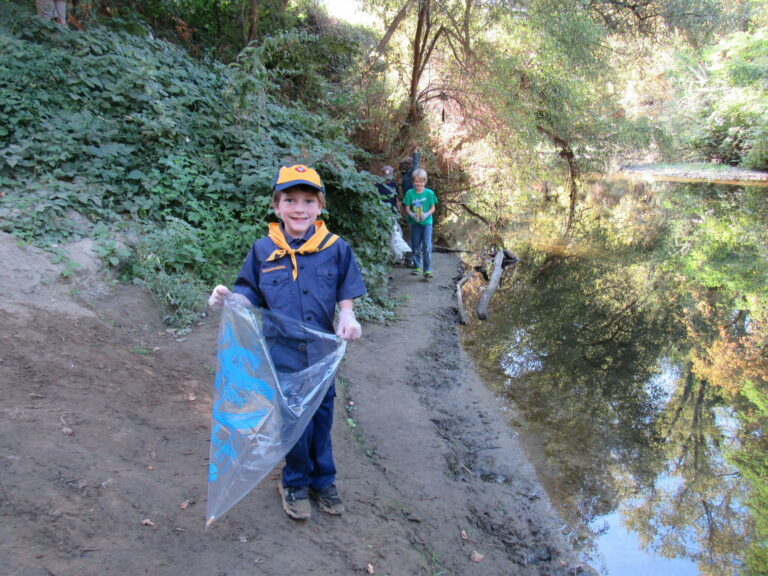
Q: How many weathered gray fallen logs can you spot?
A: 2